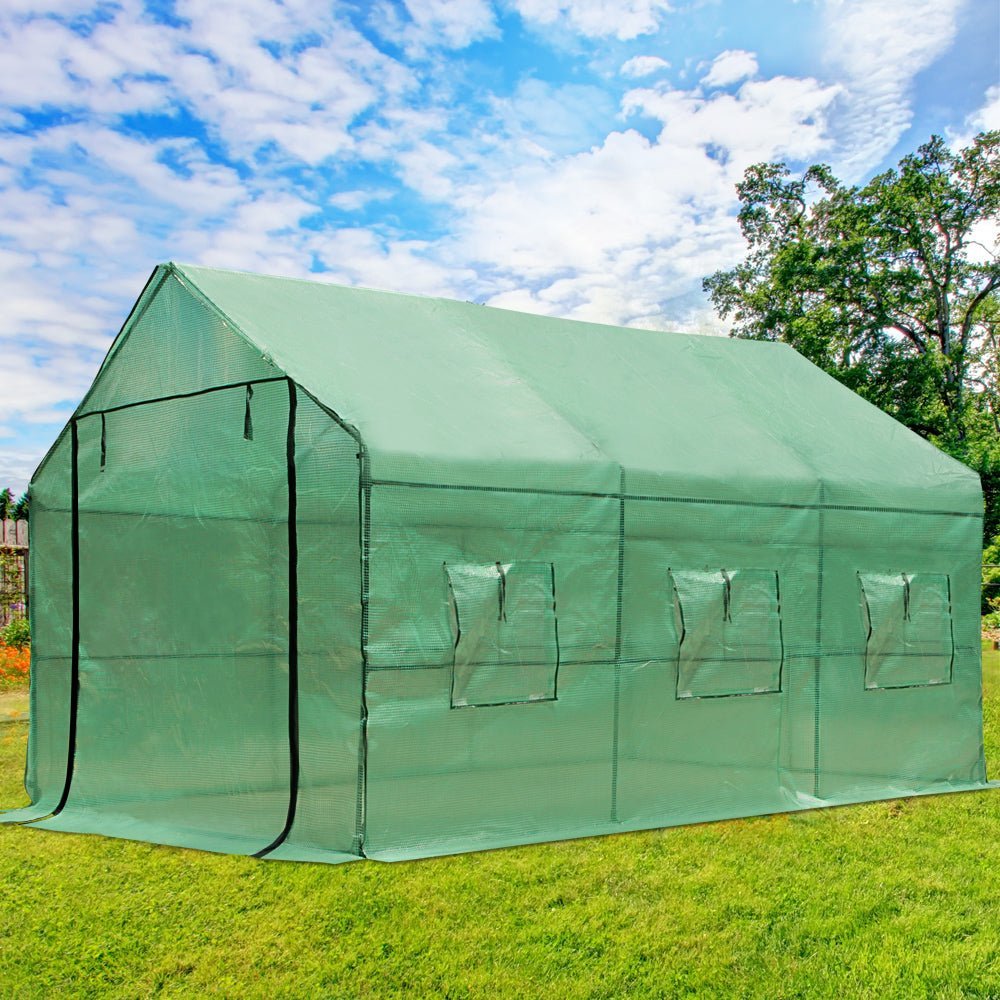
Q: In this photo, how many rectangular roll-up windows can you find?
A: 3